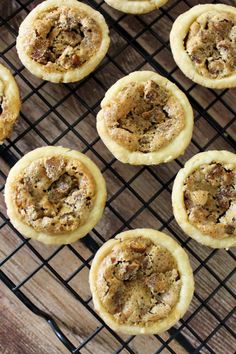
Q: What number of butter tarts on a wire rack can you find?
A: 8